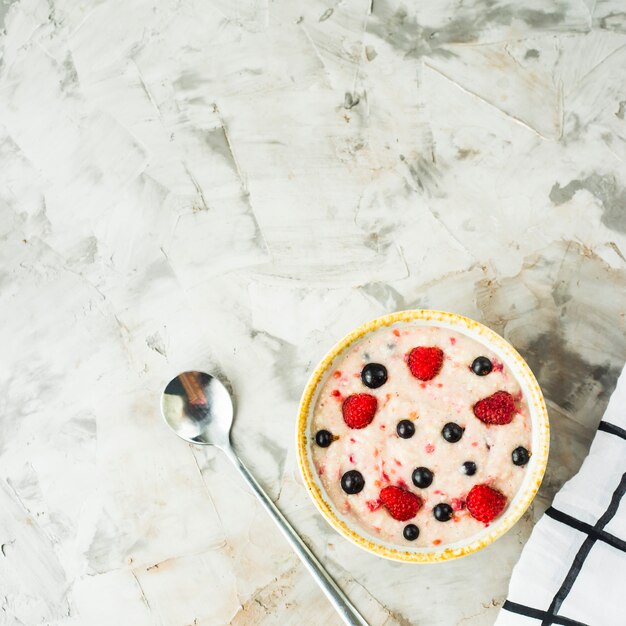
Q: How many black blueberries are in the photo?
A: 11